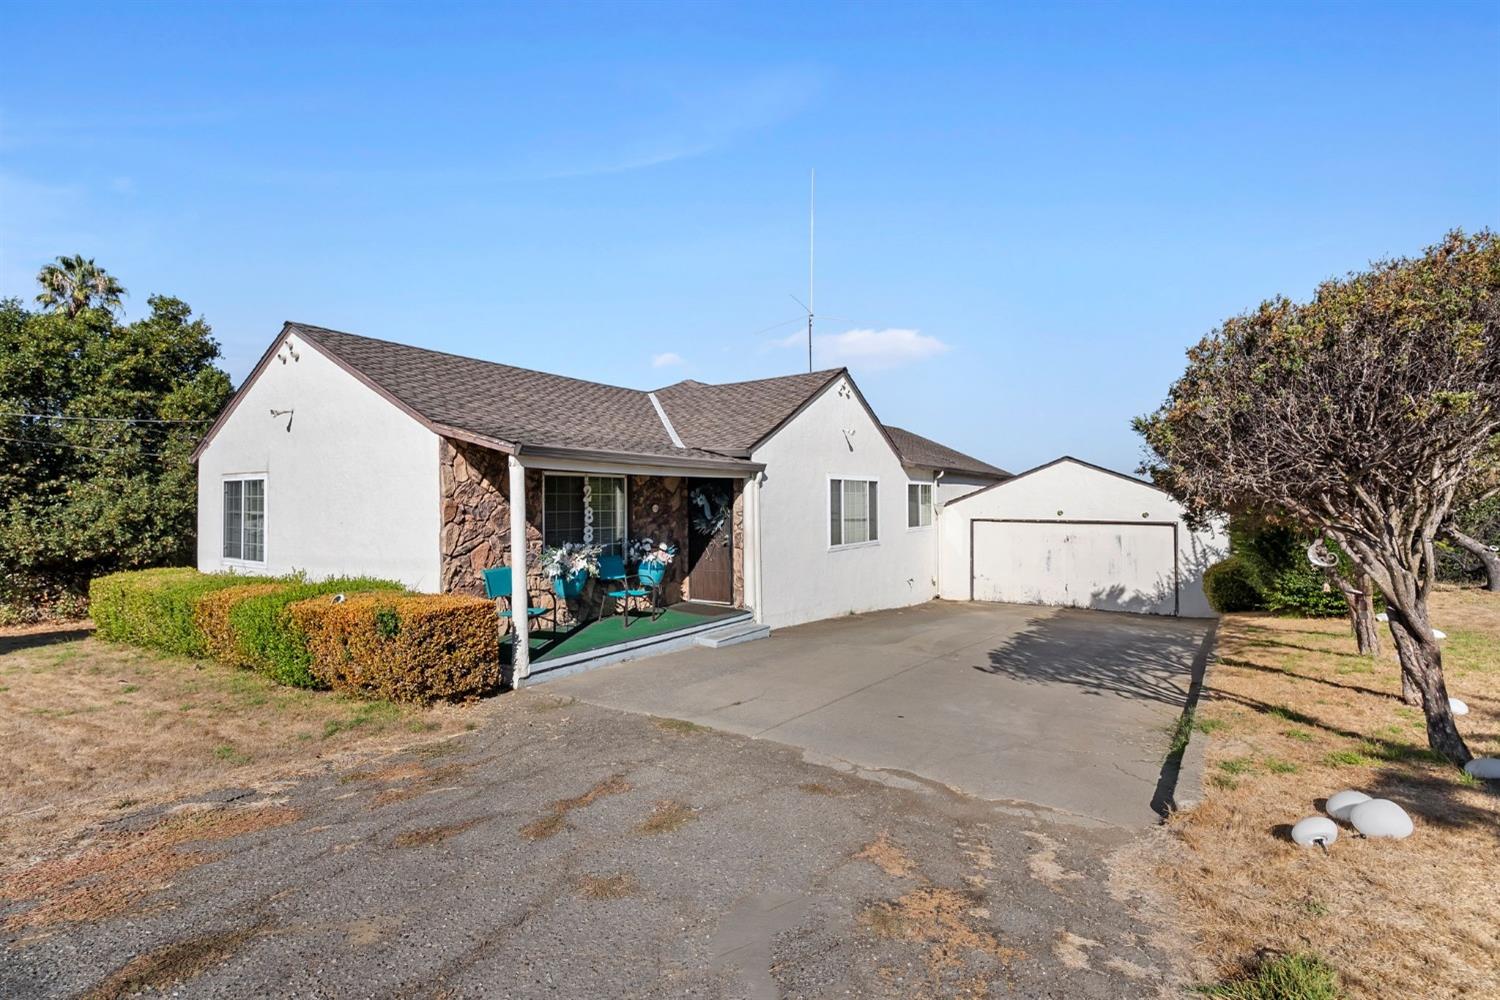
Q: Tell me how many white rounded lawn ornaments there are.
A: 7